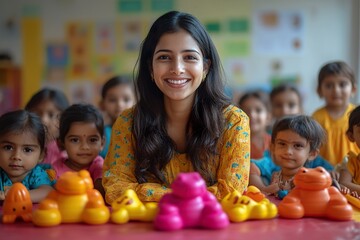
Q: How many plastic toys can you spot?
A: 6